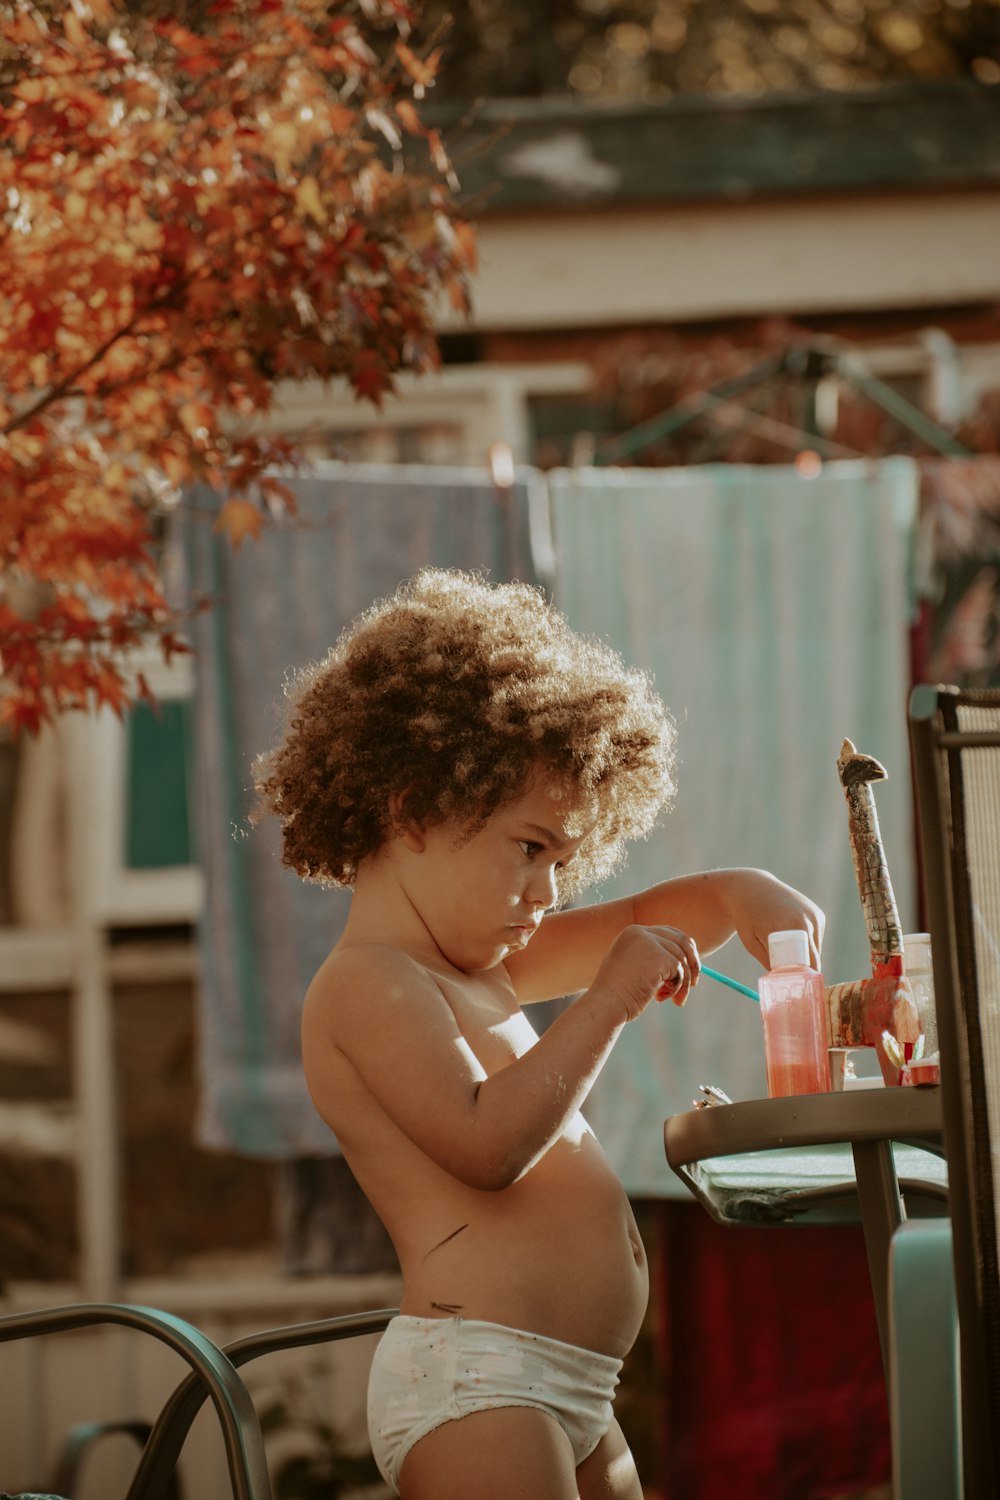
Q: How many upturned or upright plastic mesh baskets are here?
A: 0